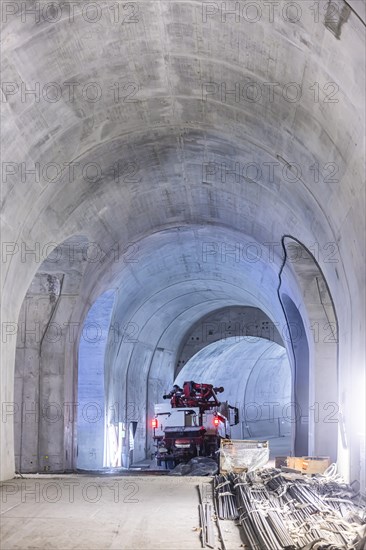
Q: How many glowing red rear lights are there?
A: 2